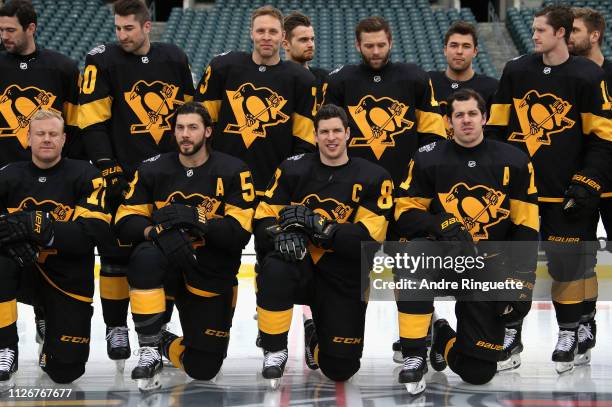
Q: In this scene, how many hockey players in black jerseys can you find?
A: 12